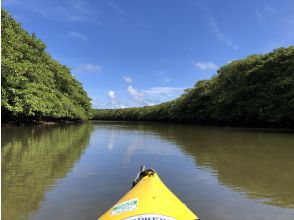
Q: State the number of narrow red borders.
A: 0